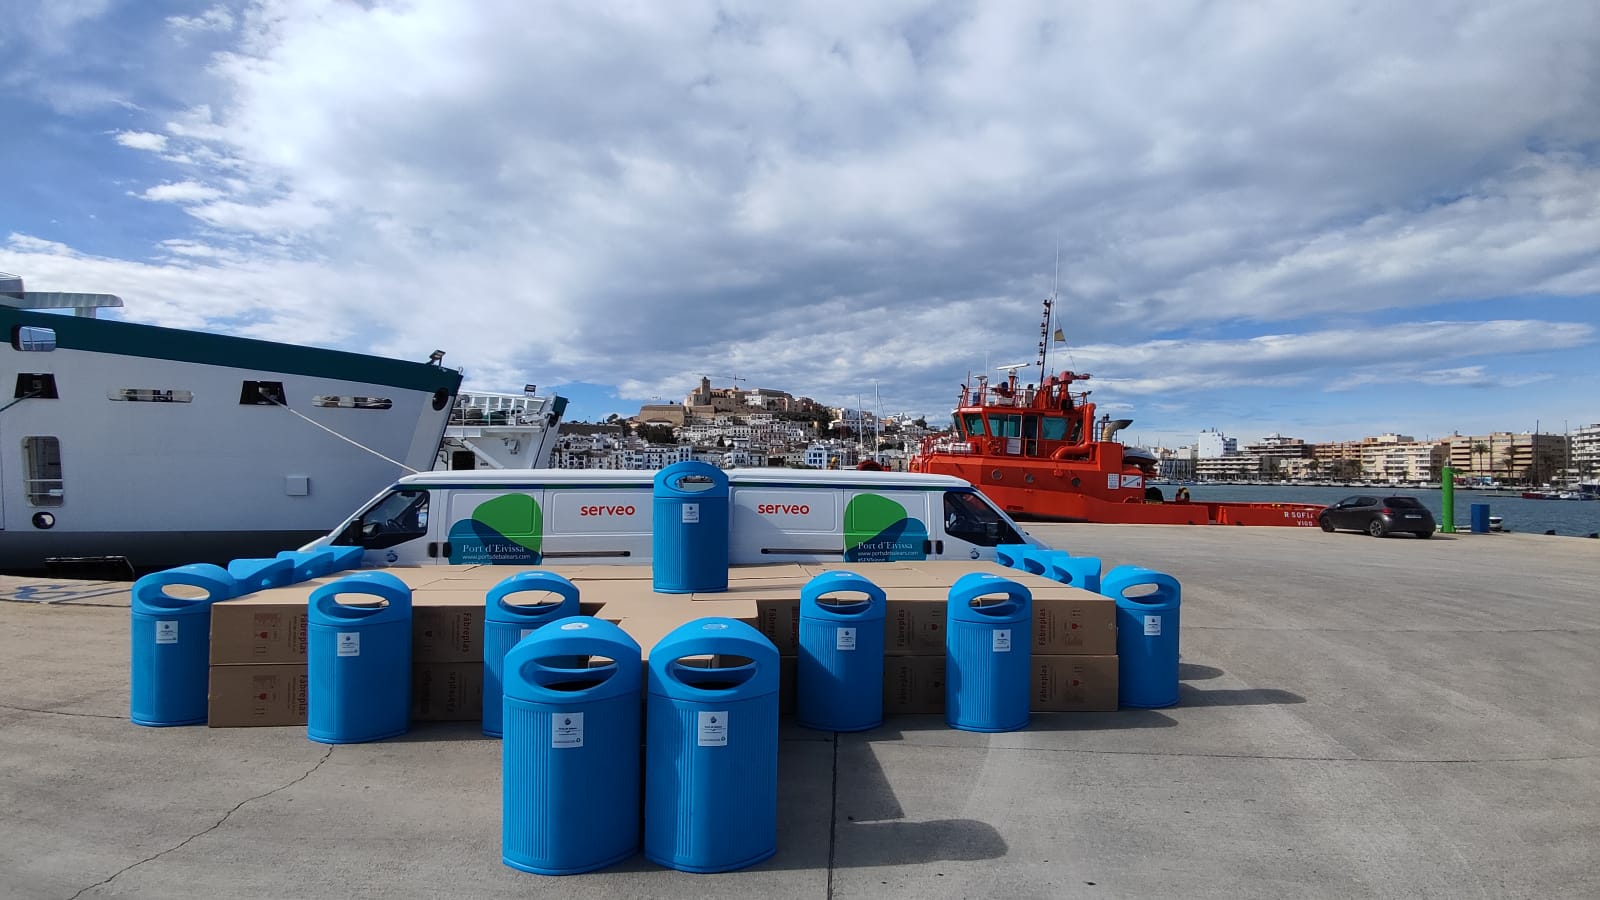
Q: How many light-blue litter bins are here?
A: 15